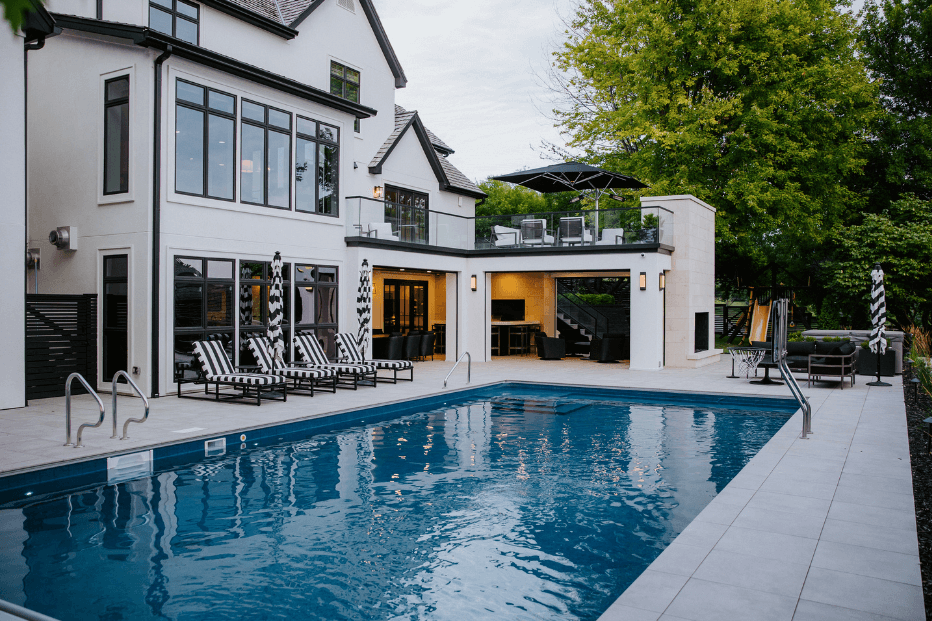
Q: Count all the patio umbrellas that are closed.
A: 3